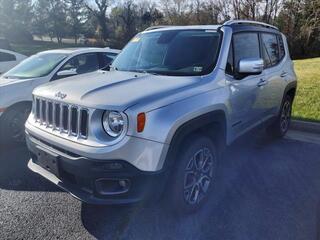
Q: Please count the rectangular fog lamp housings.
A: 1